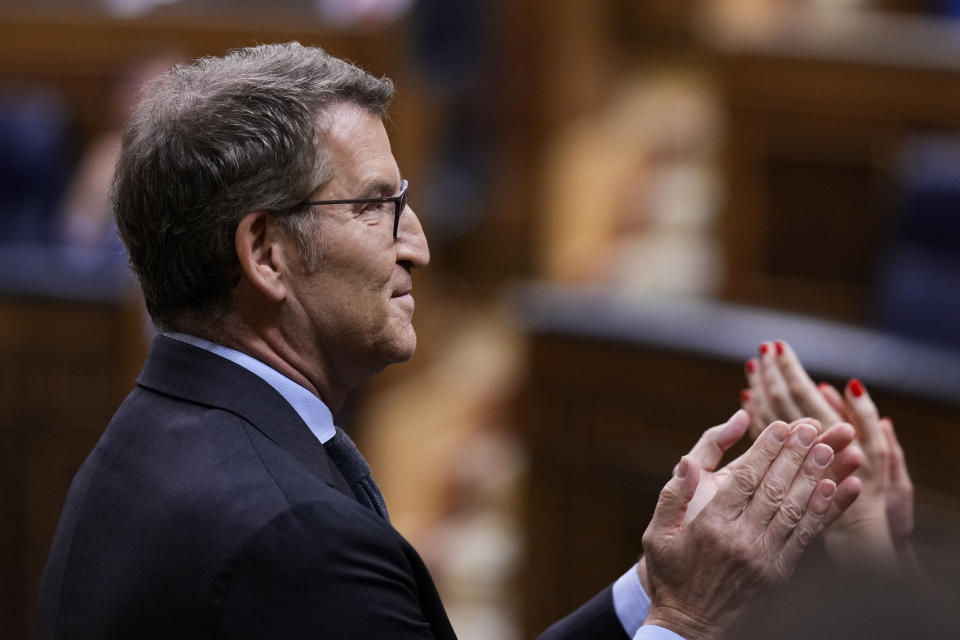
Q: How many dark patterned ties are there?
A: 1